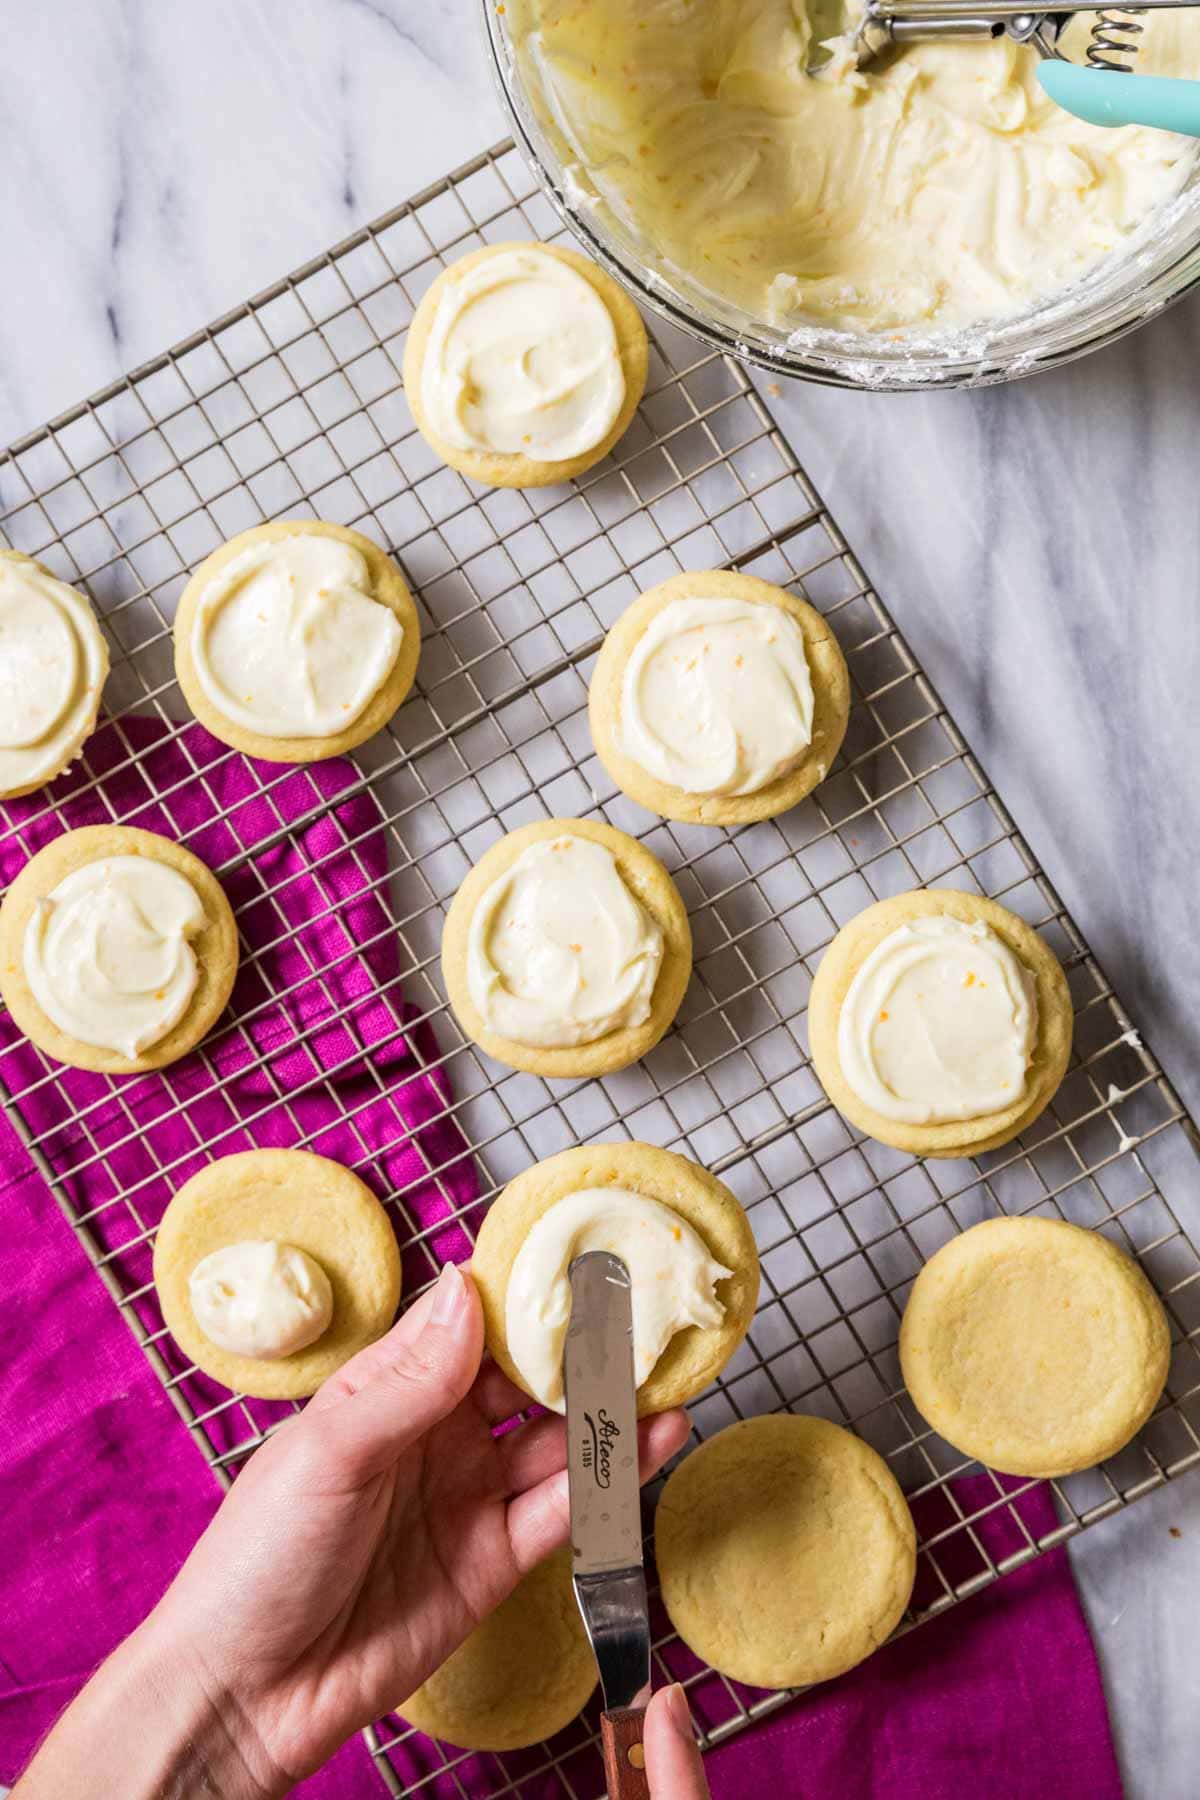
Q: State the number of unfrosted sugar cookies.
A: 3